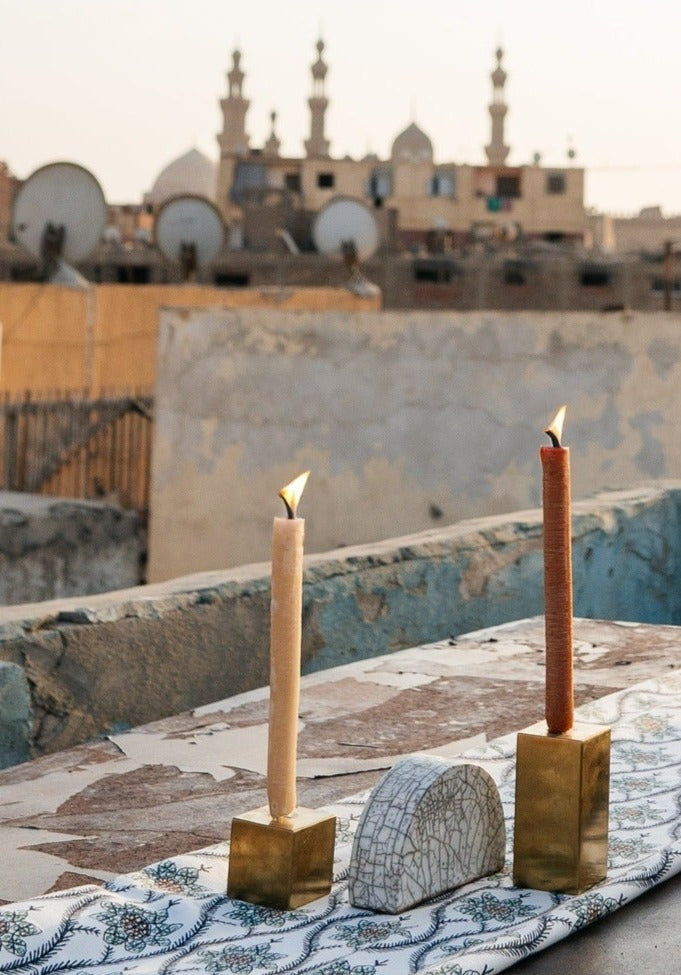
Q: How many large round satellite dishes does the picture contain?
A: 3